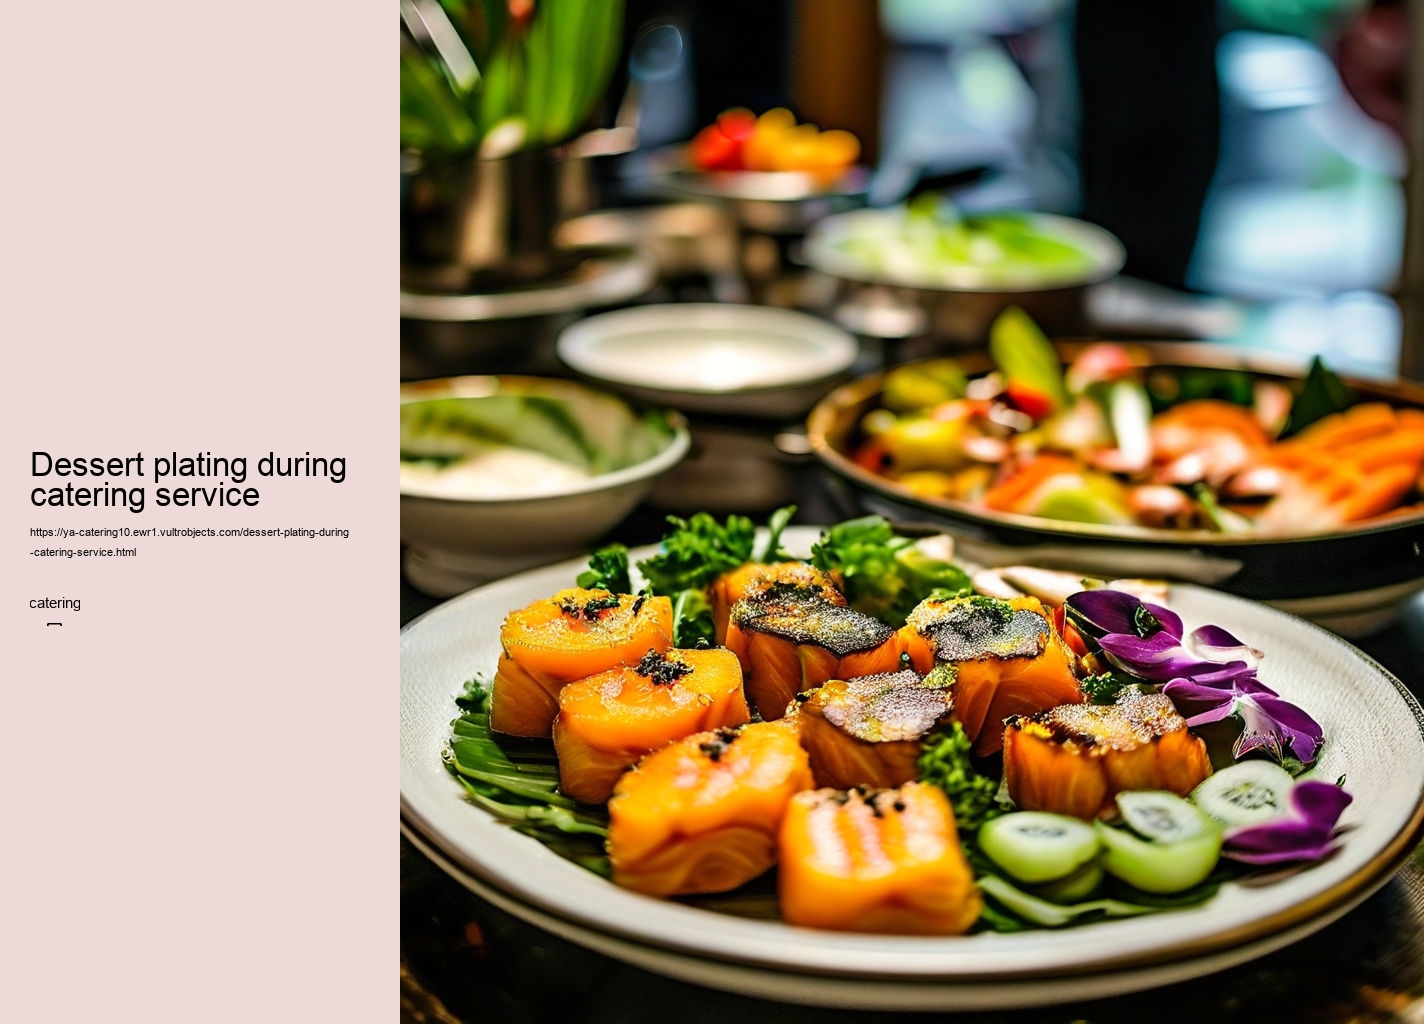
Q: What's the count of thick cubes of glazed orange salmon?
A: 9